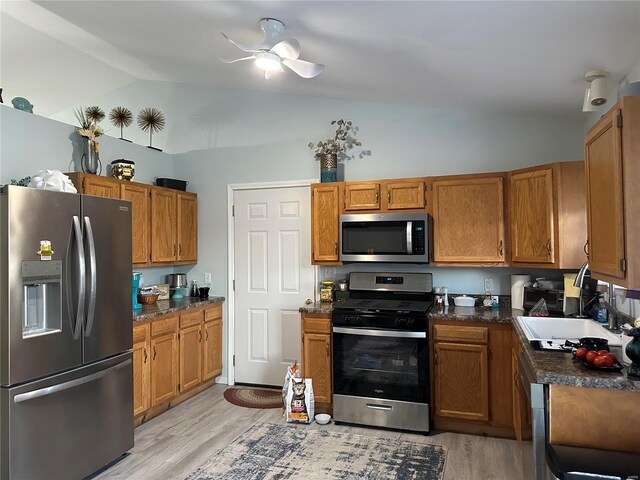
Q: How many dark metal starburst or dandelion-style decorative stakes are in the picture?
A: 3